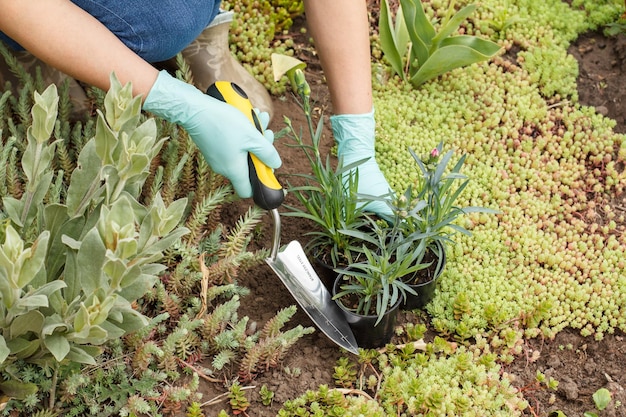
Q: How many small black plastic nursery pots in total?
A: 3